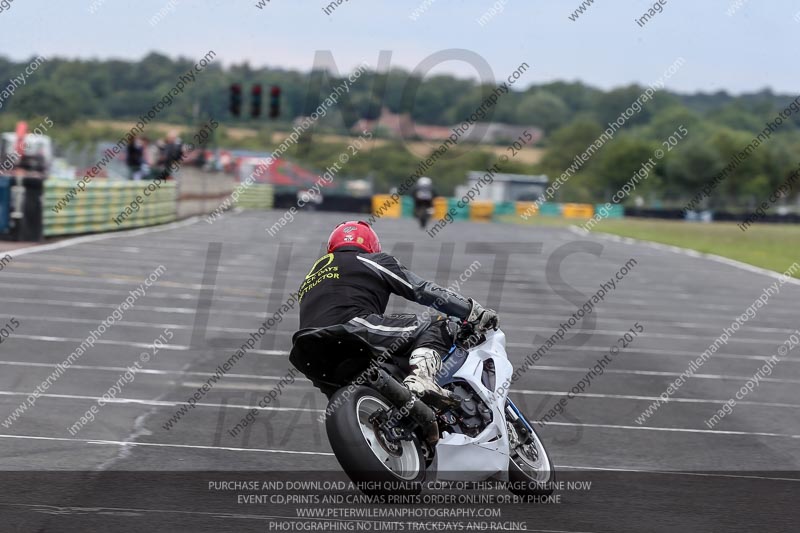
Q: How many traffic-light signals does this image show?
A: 3